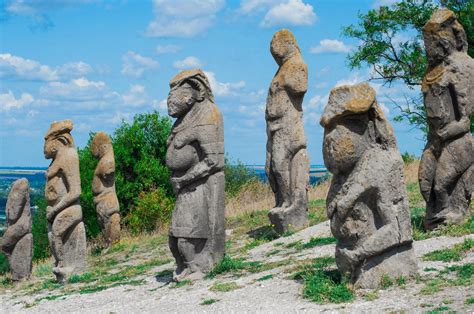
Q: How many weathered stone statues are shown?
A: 7